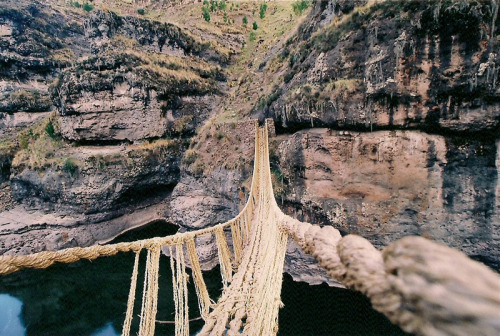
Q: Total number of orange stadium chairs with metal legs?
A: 0